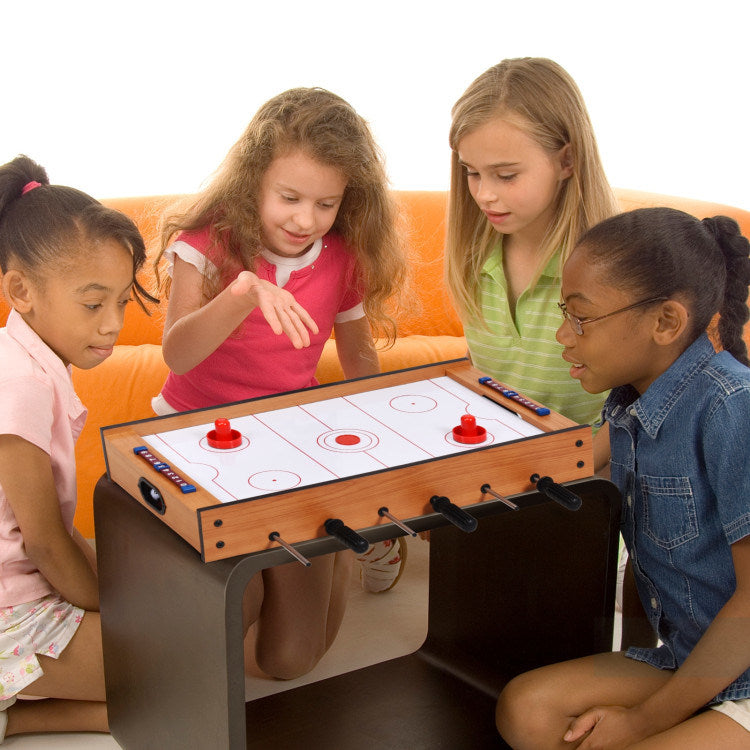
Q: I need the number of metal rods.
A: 3